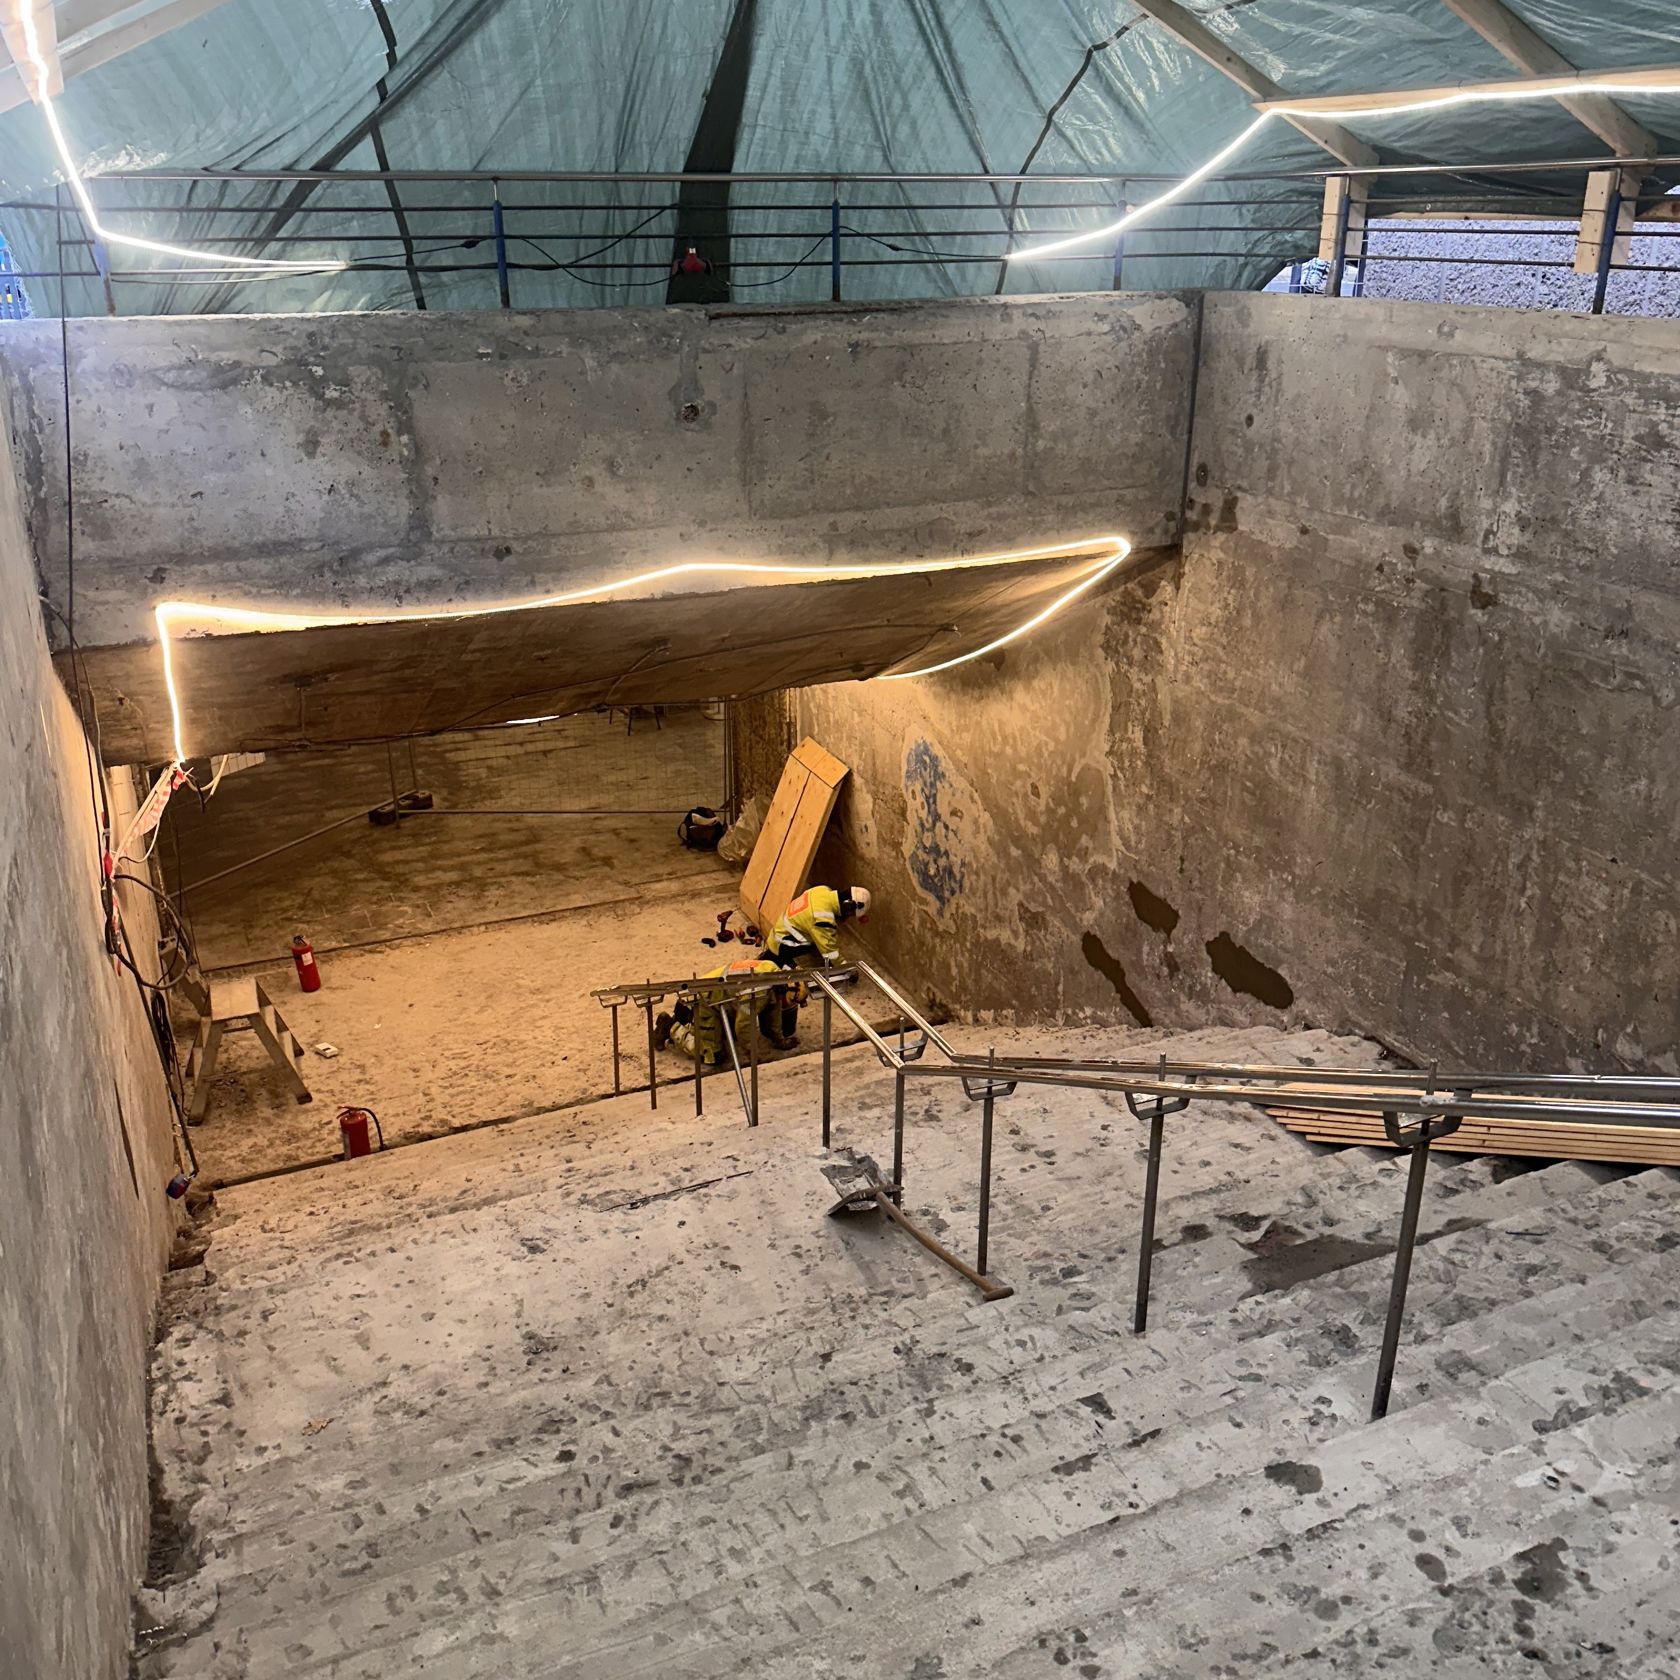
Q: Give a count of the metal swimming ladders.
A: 0